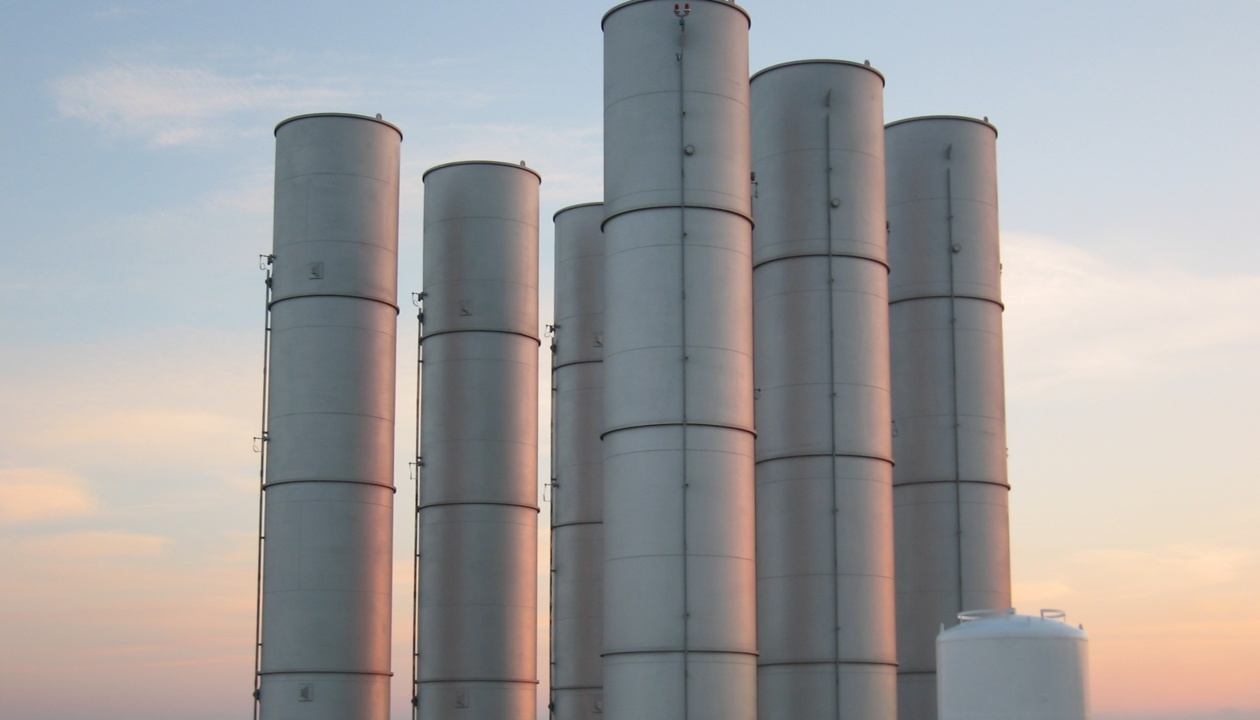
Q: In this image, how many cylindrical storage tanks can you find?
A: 7